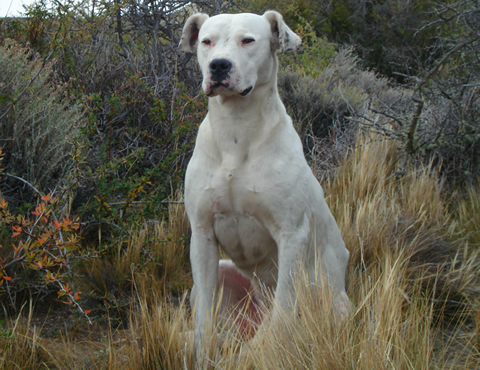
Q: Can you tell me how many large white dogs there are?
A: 1